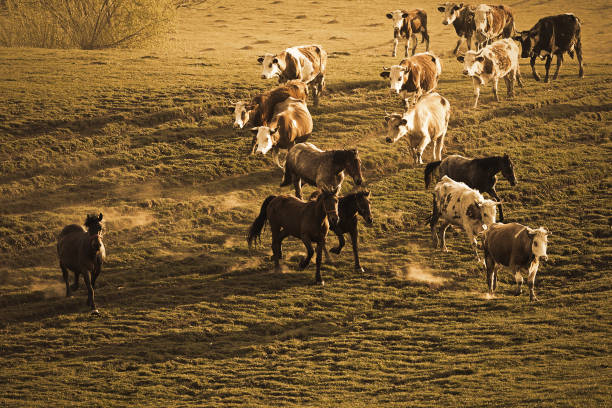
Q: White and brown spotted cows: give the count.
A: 11